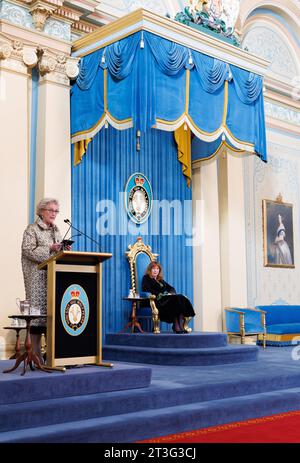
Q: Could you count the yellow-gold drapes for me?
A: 2